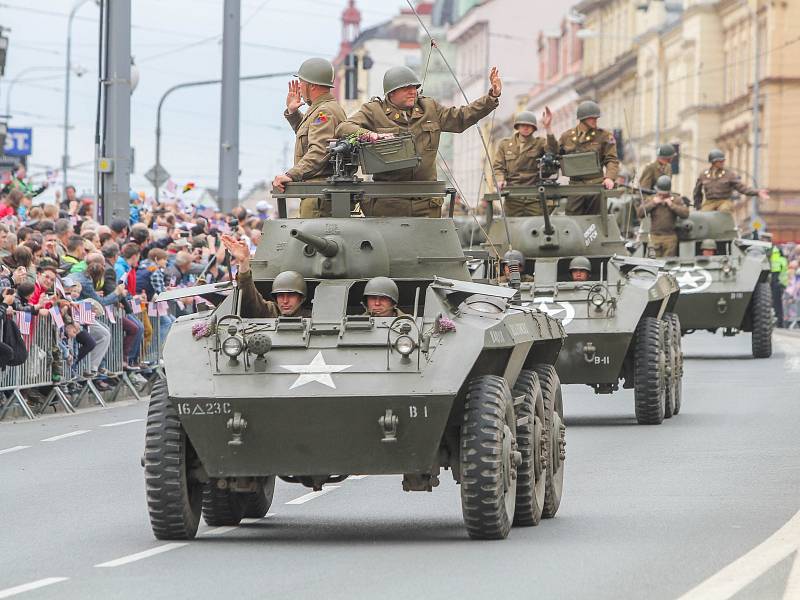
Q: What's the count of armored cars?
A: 3